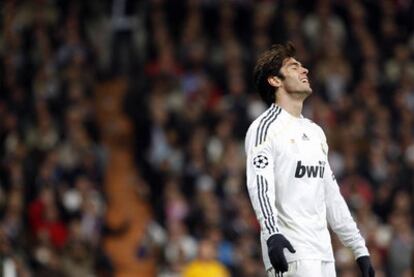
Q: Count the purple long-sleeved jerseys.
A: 0